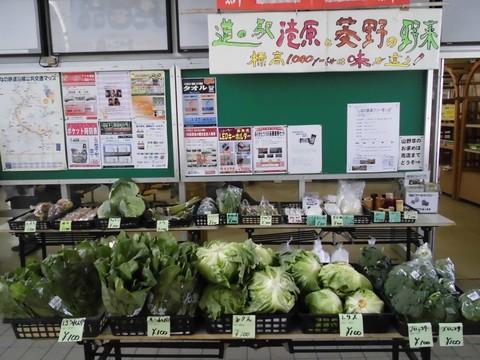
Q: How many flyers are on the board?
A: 14